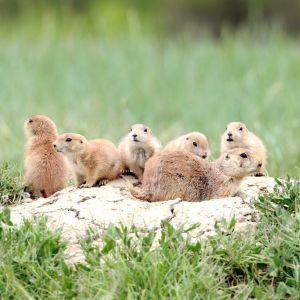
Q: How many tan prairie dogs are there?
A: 6